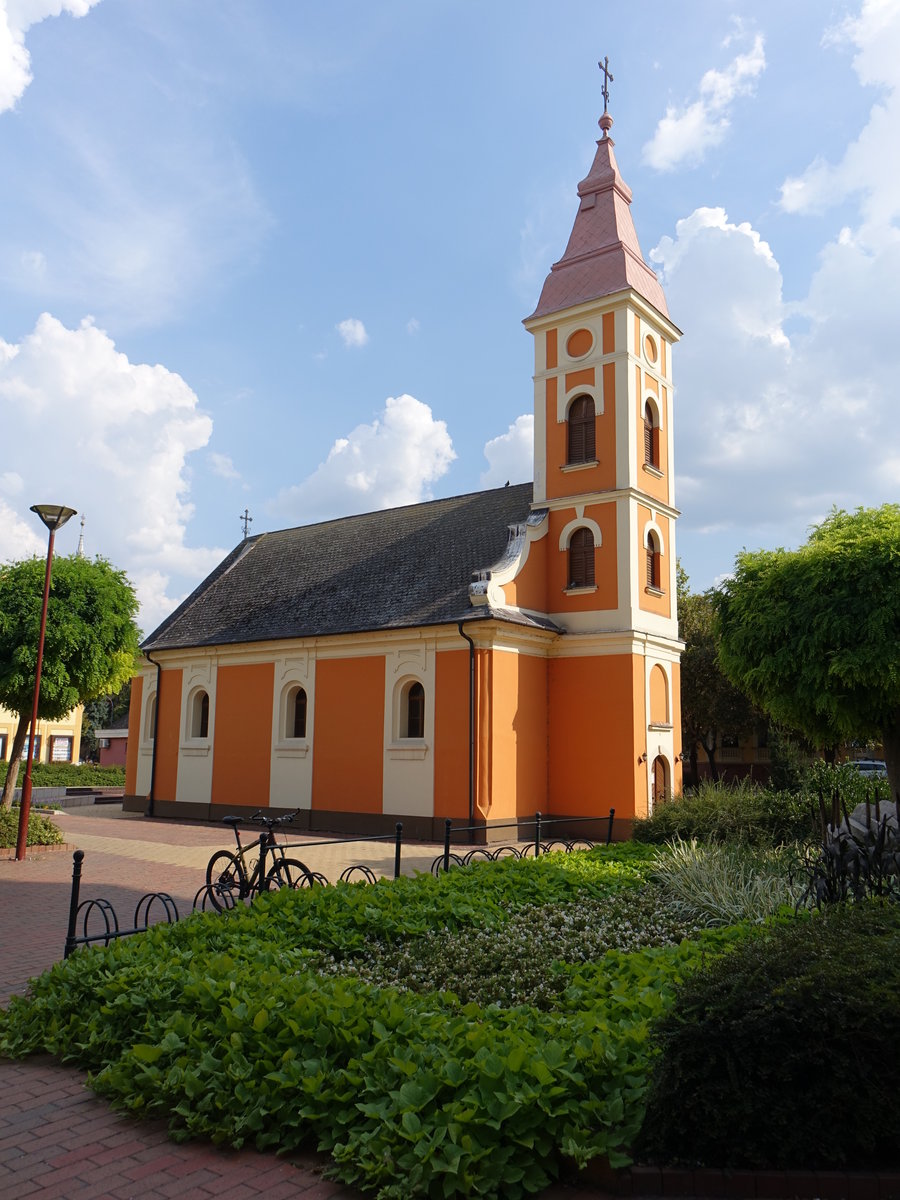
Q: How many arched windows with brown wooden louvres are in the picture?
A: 4